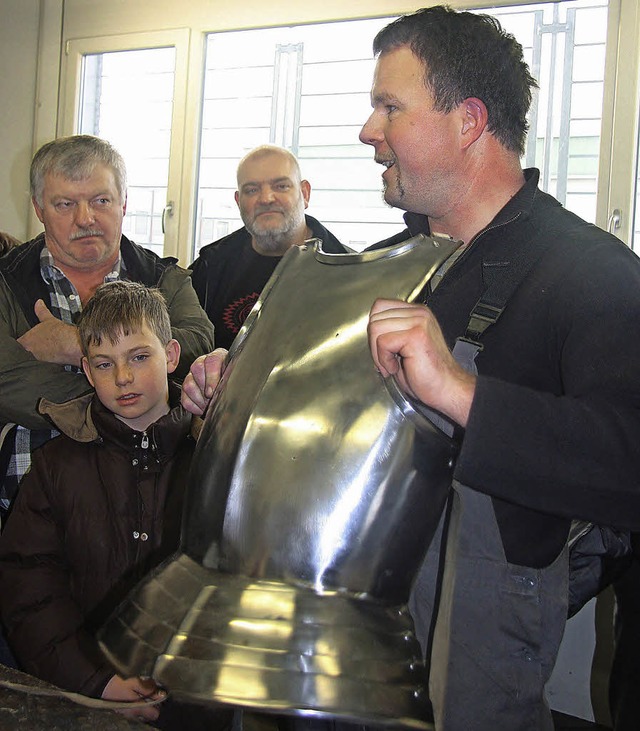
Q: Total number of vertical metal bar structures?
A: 2